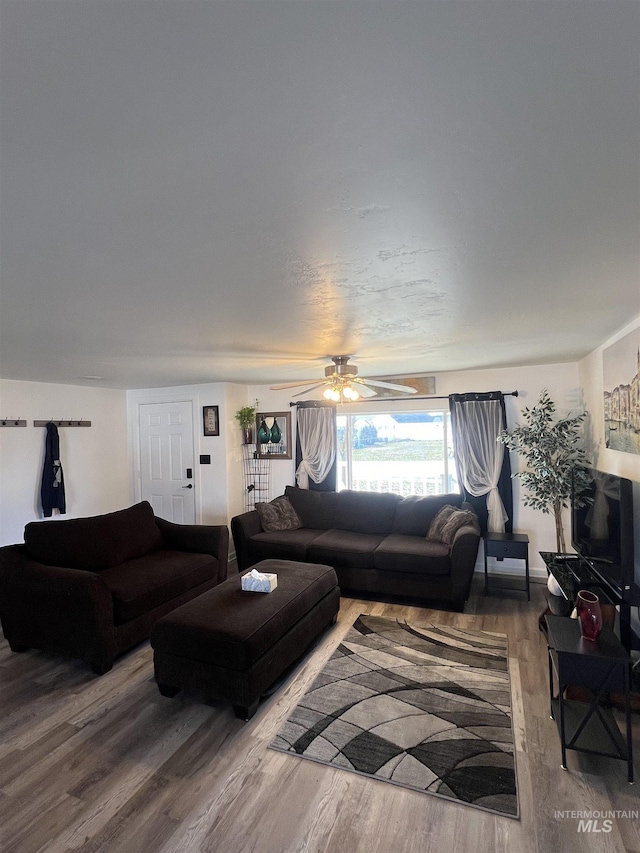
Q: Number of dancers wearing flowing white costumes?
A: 0